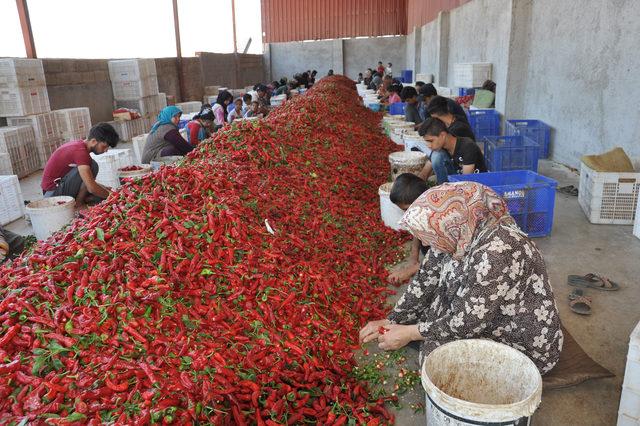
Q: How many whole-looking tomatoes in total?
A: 0